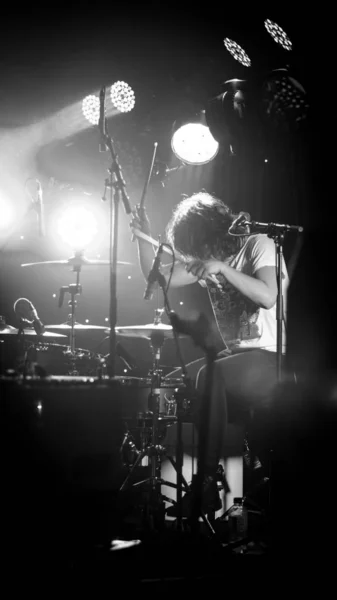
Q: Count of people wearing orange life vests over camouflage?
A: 0